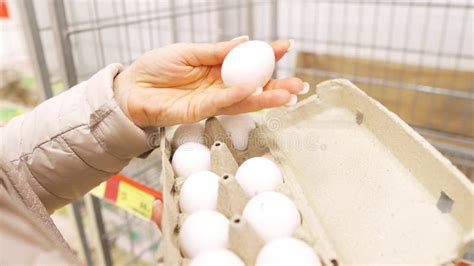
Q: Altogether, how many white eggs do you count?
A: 10